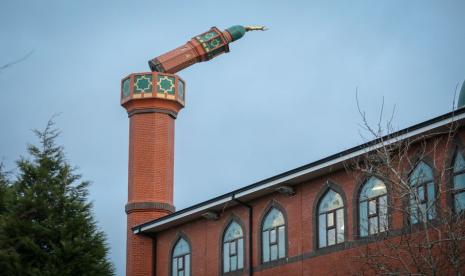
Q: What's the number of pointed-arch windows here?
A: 7